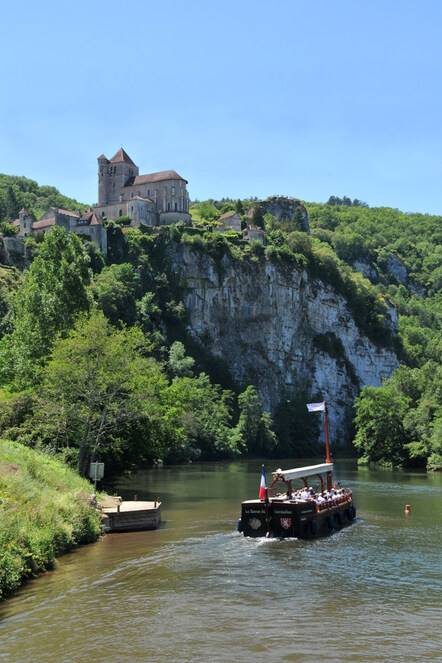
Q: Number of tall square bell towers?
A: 1